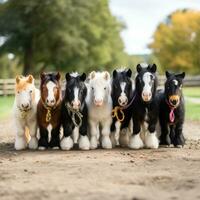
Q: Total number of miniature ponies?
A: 7